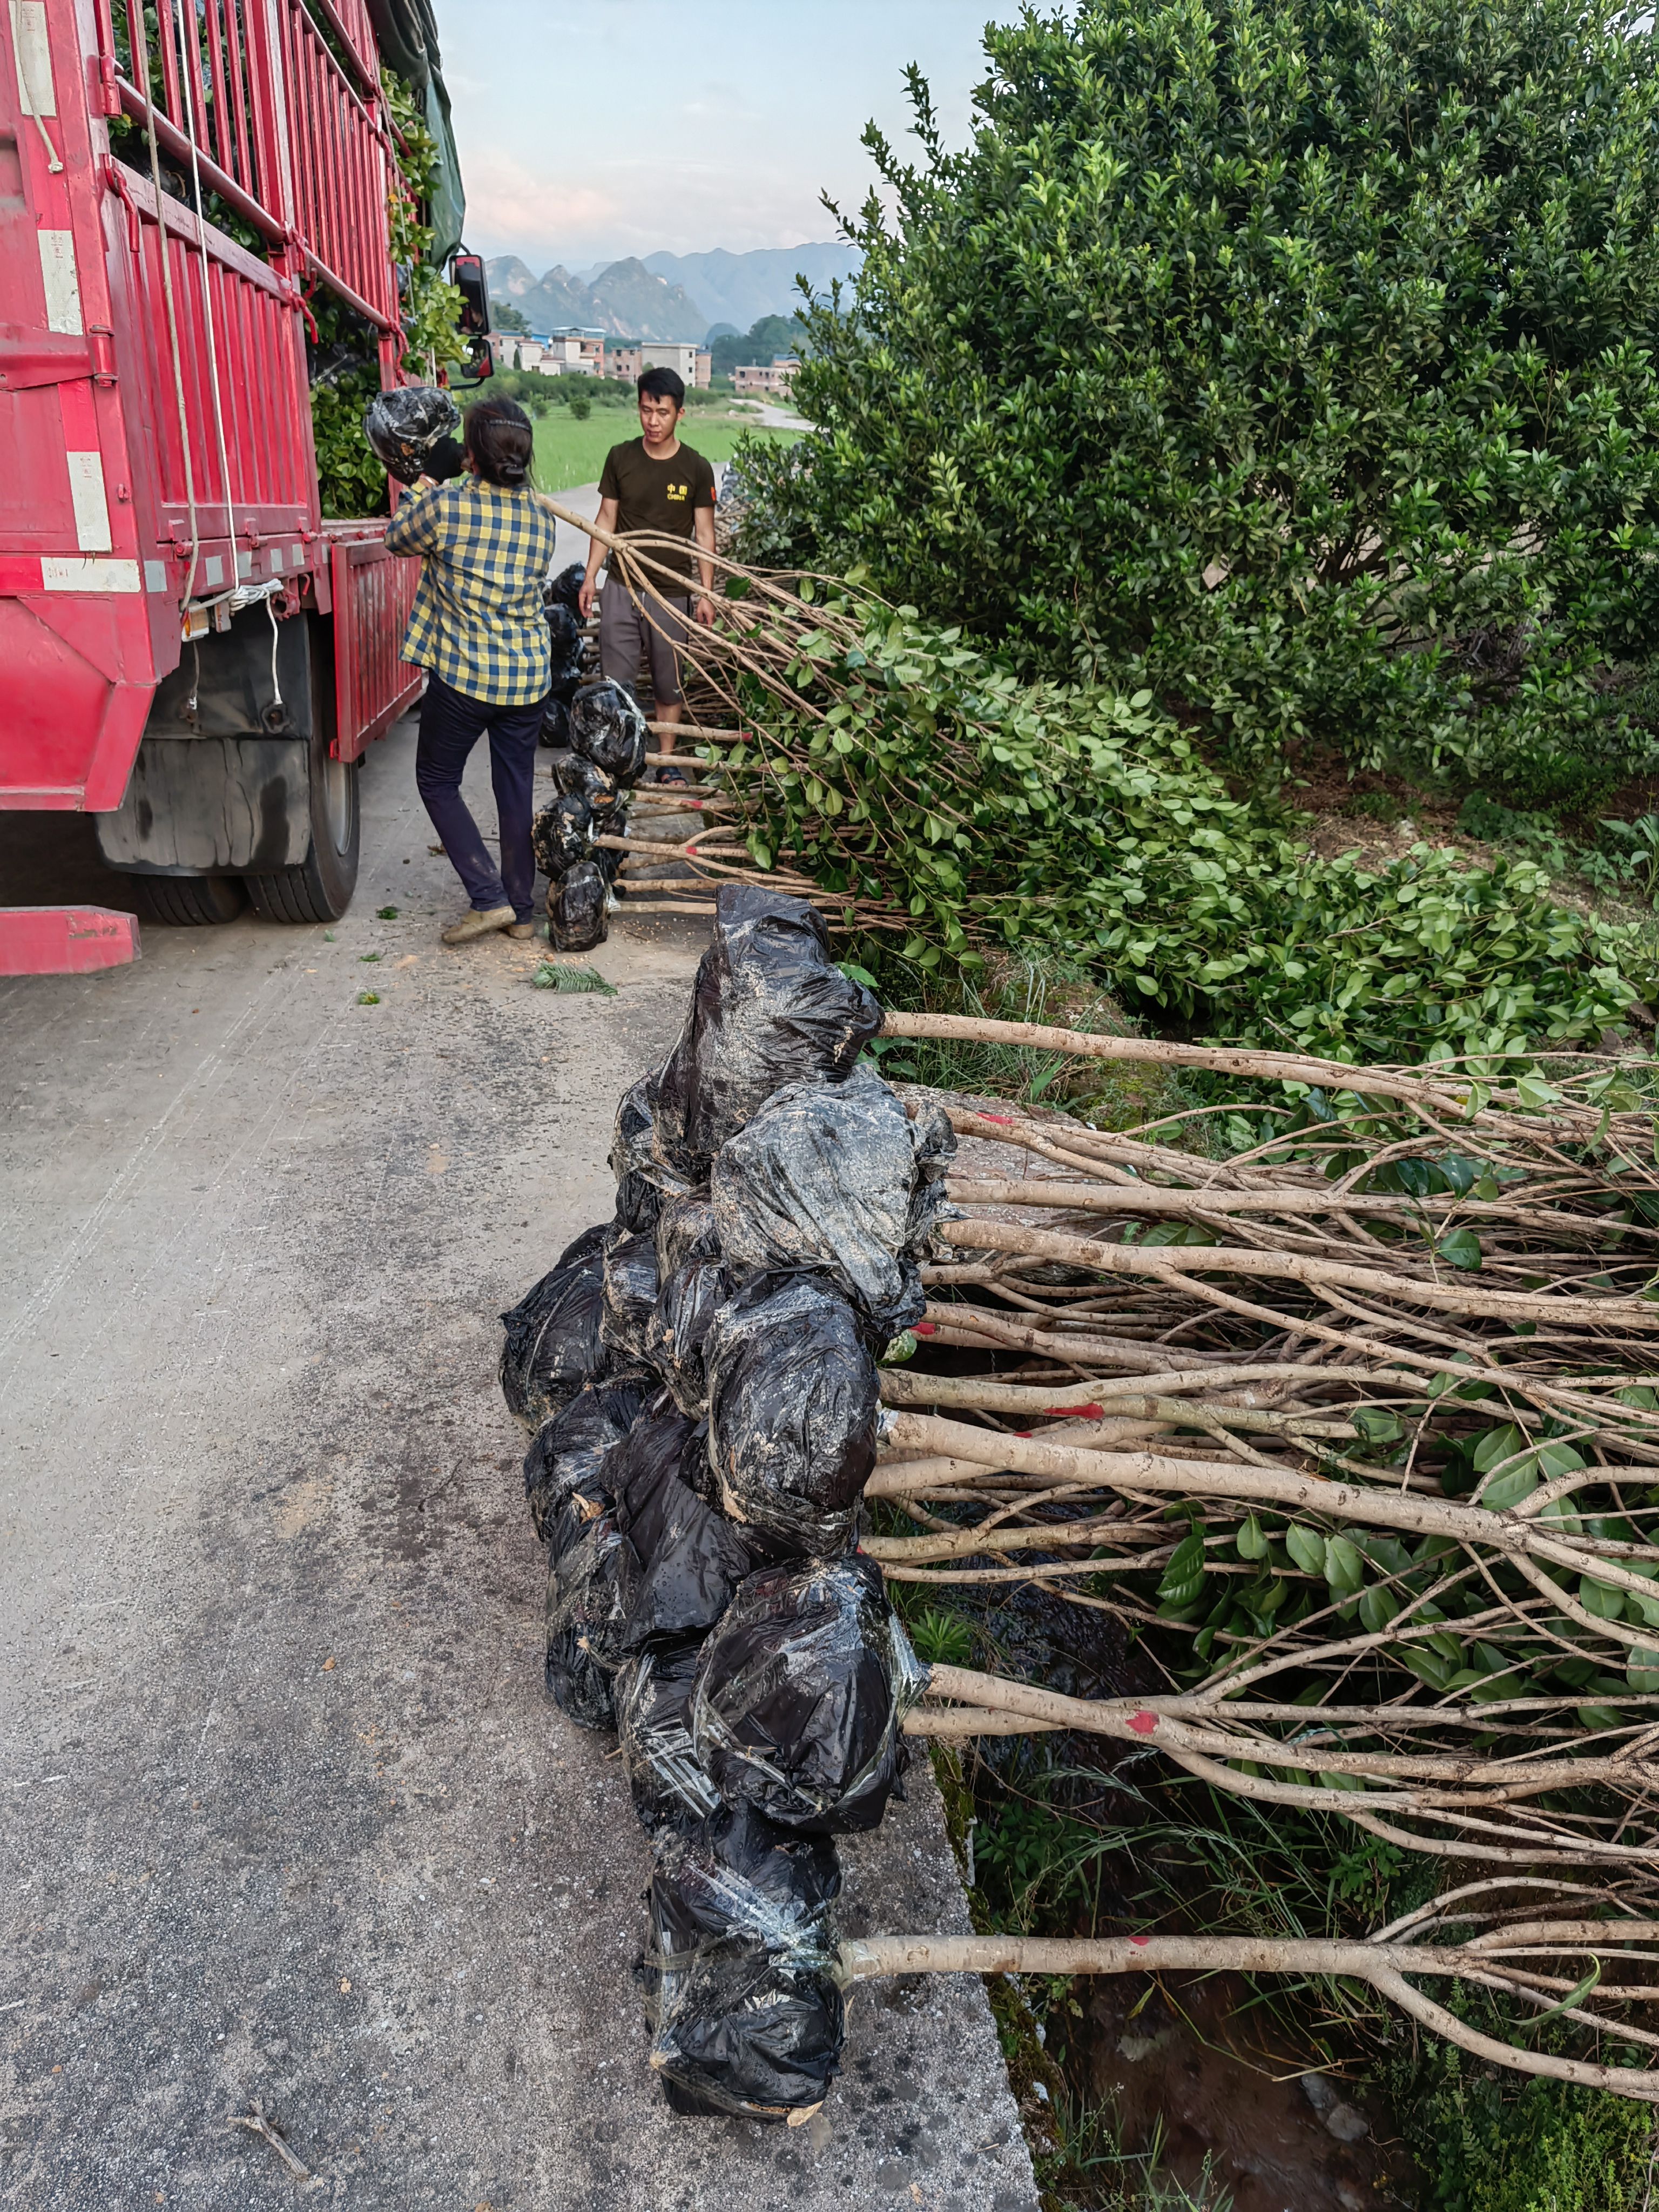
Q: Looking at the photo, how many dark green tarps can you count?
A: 1